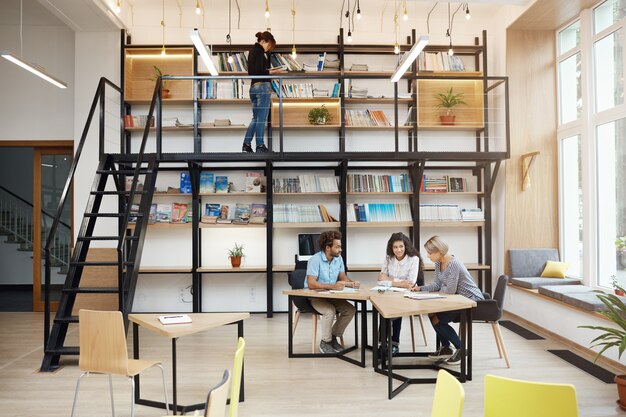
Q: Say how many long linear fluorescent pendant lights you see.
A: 3